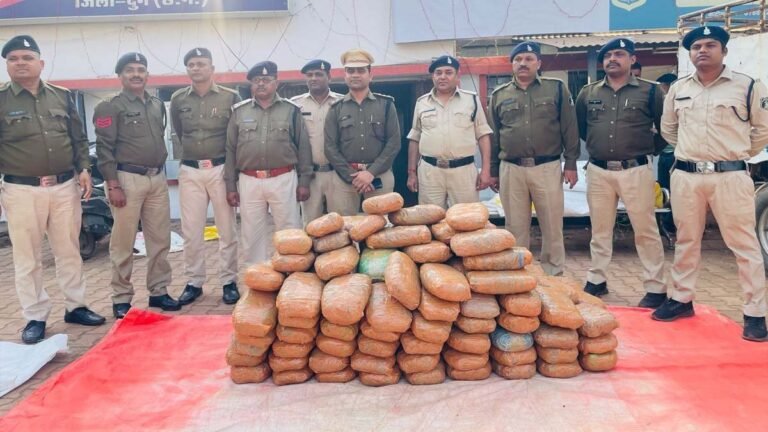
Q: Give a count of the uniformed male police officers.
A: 10